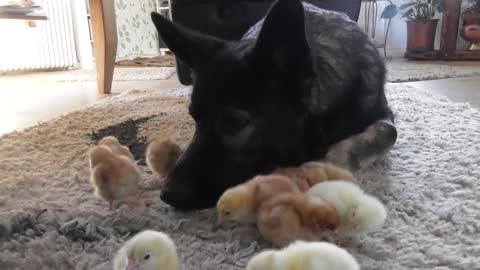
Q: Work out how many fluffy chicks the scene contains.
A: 9